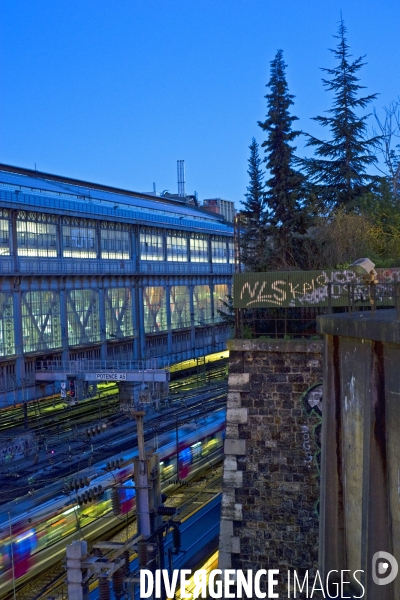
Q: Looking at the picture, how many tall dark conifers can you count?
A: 3